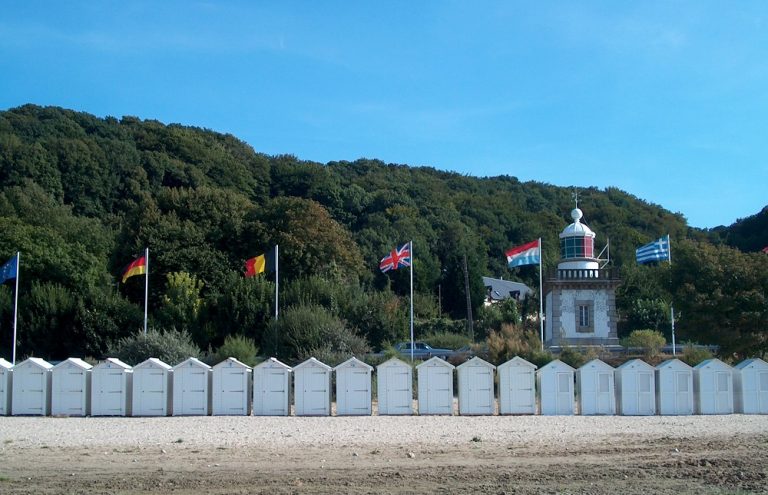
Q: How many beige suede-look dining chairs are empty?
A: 0